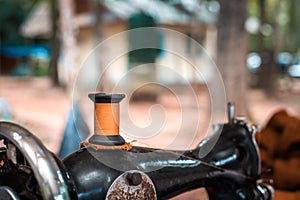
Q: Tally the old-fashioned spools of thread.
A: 1